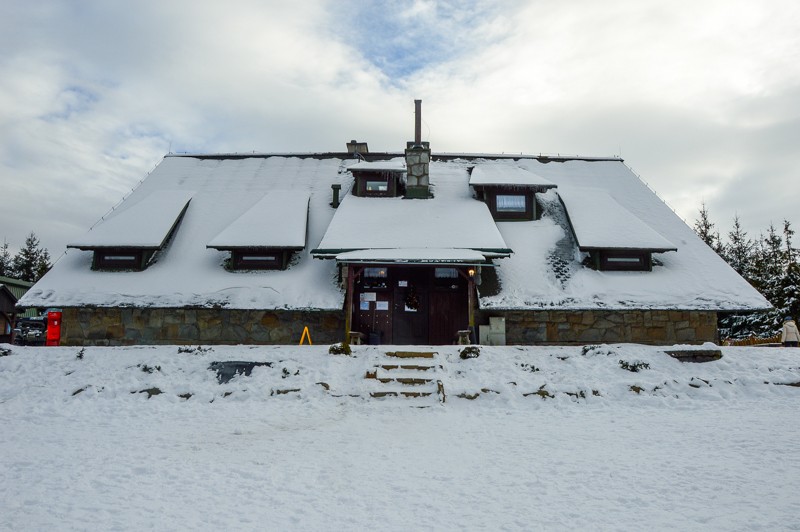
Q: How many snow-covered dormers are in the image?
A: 5